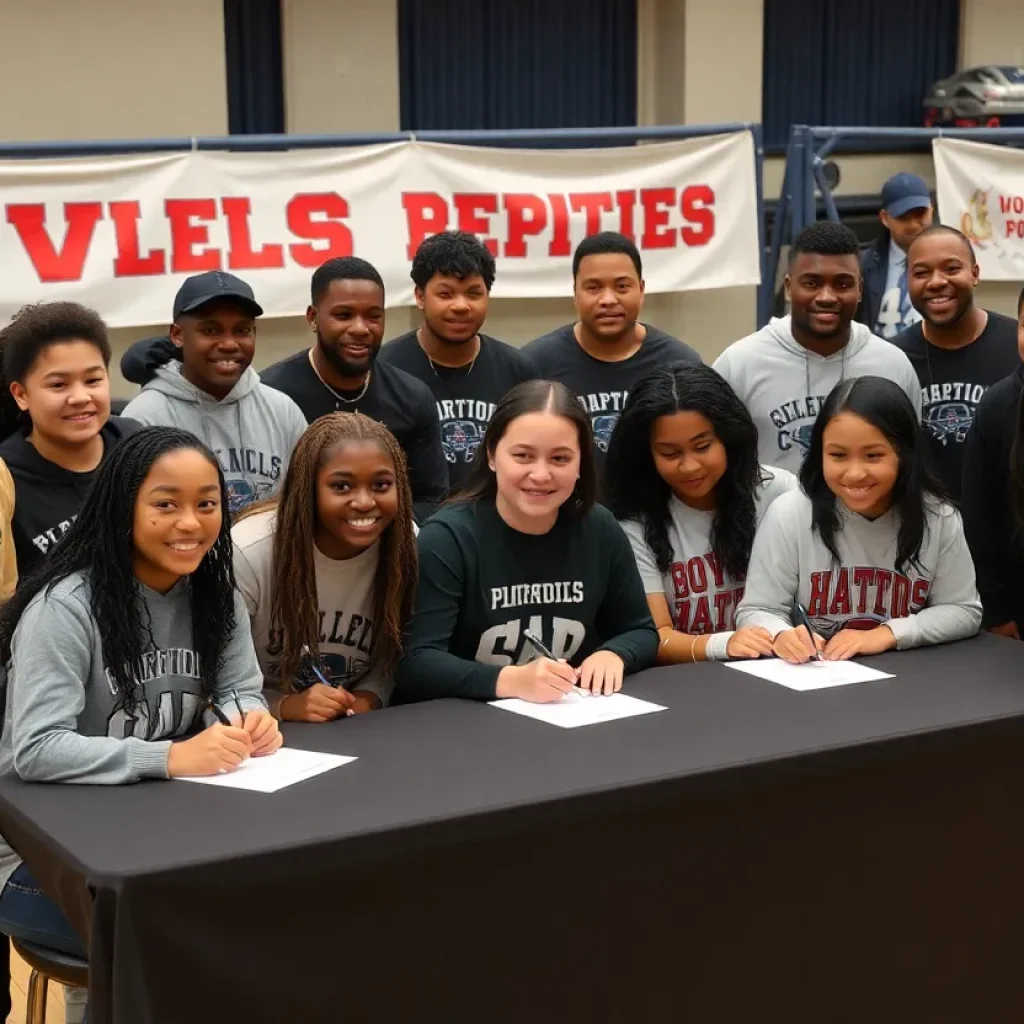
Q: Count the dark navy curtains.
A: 3